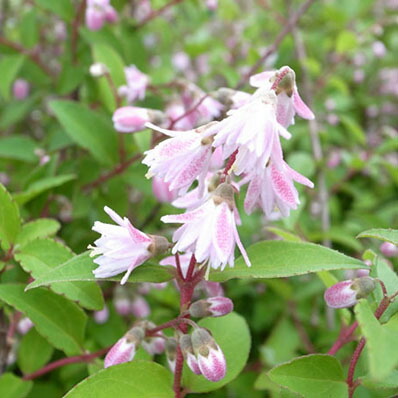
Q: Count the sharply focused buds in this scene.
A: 5